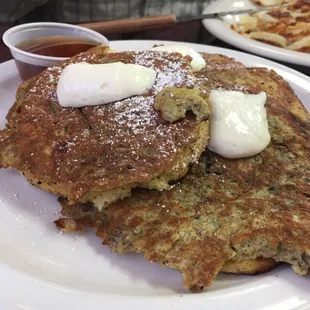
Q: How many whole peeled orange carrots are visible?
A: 0